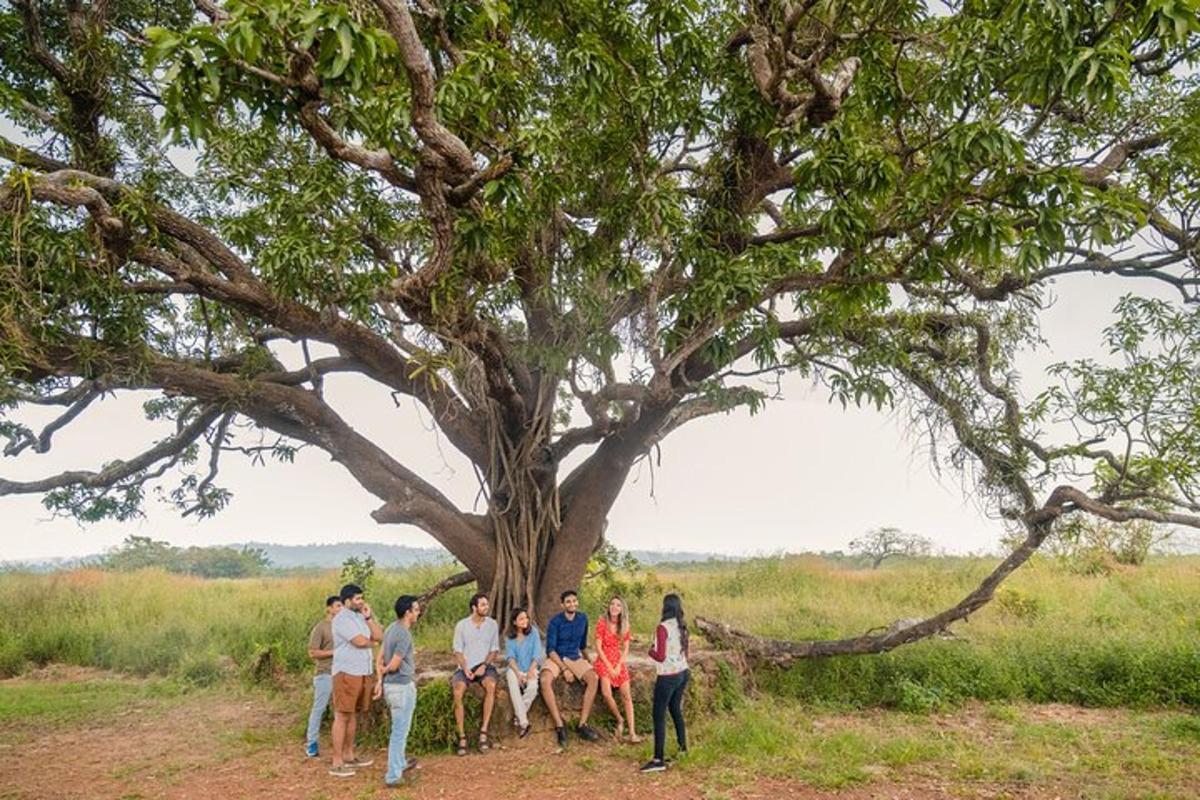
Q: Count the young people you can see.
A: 8